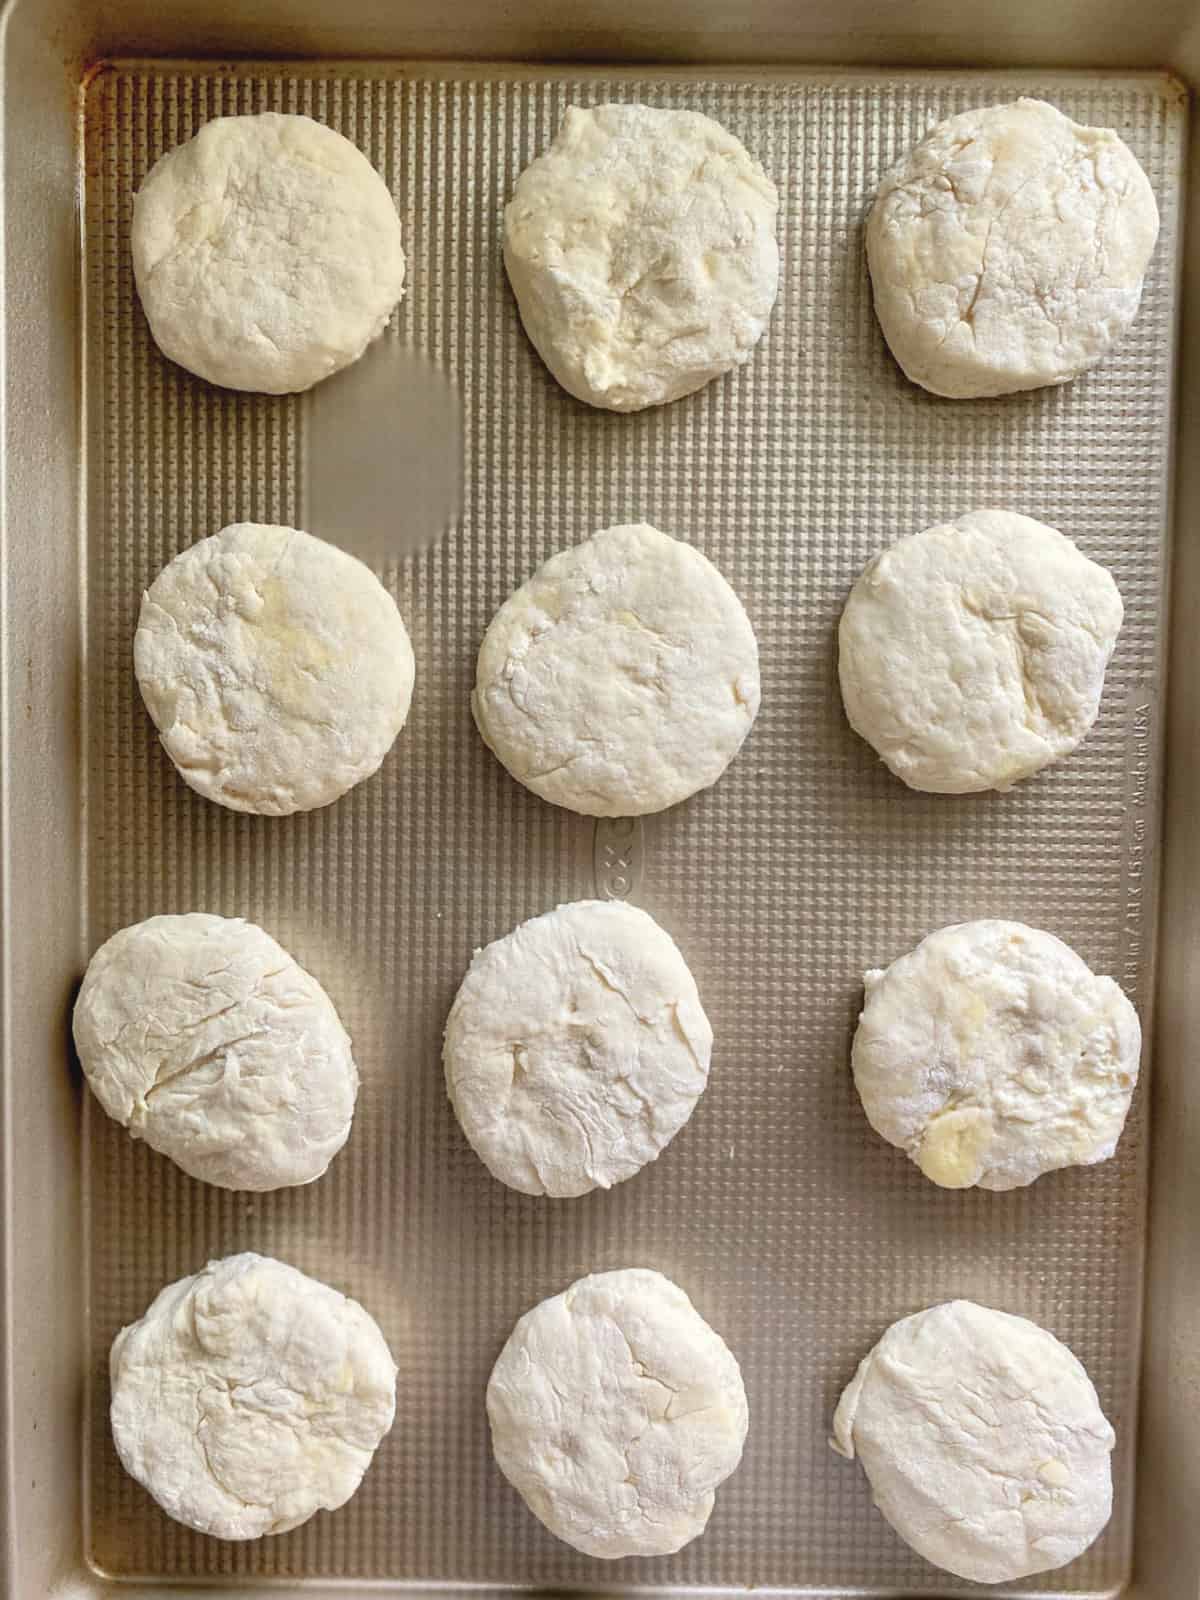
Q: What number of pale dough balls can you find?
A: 12